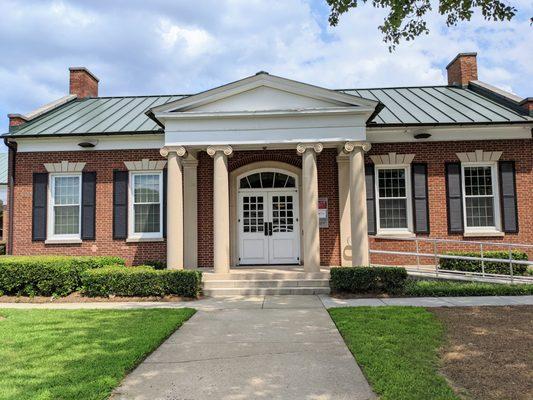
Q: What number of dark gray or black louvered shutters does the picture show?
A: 8